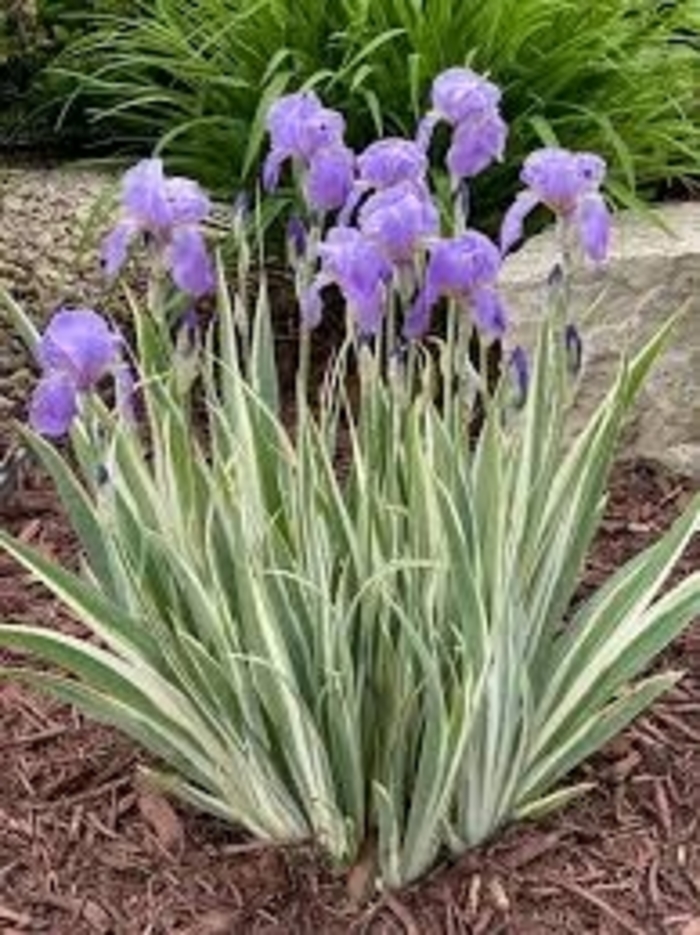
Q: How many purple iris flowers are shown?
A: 9